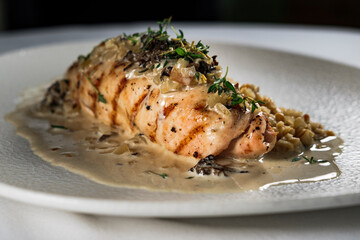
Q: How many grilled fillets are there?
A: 1